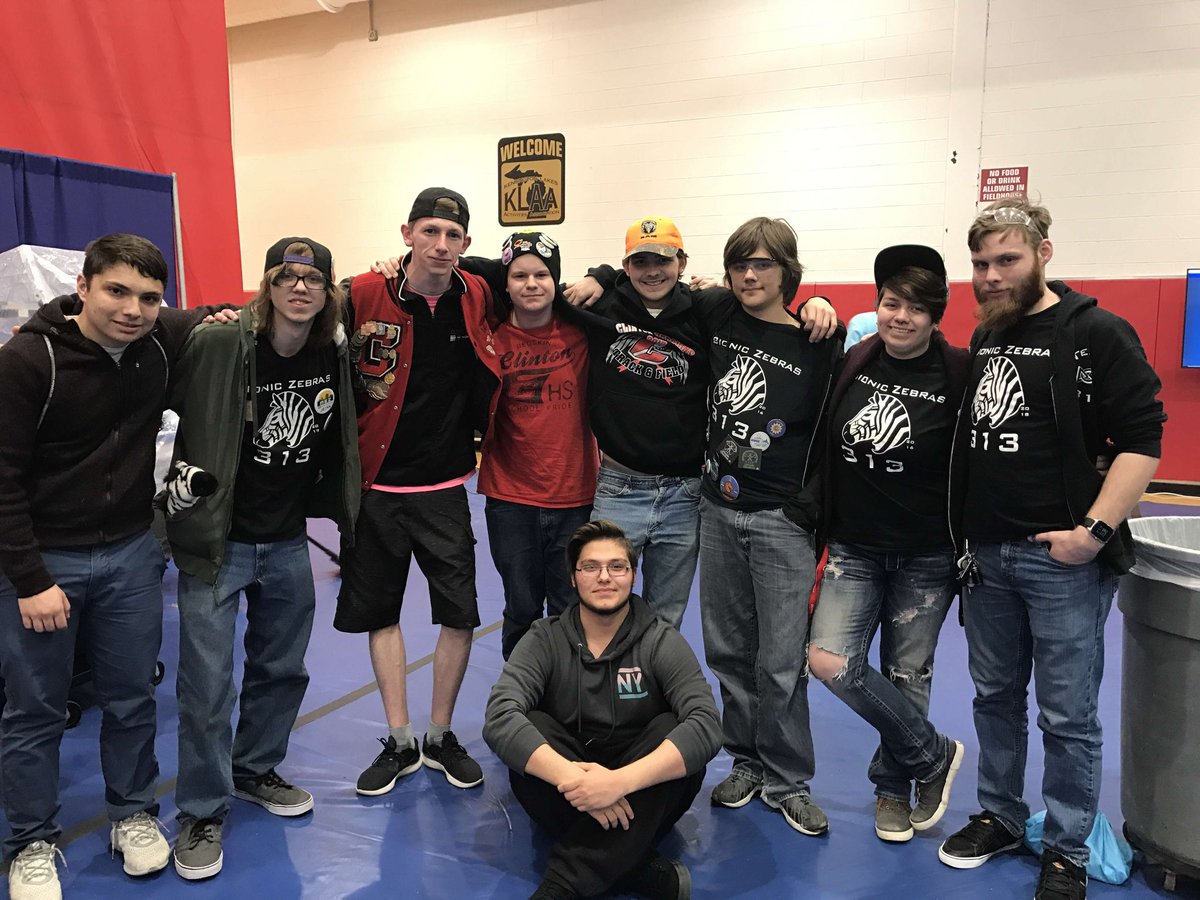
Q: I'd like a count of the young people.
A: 9